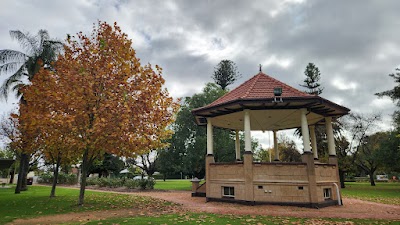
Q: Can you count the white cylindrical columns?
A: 7